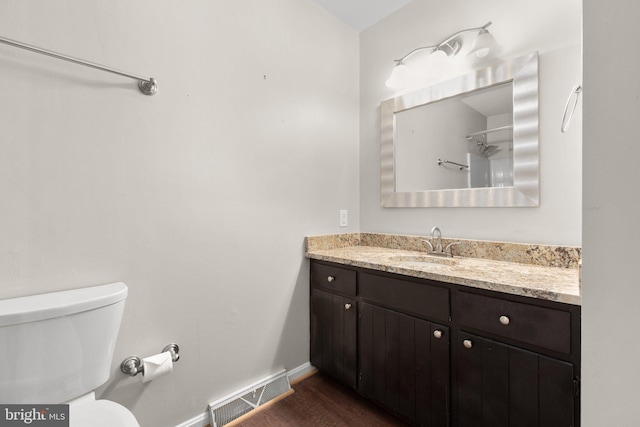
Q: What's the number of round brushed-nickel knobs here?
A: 5